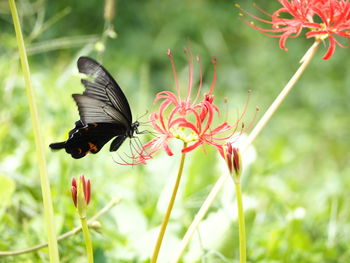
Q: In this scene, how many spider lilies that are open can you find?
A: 2